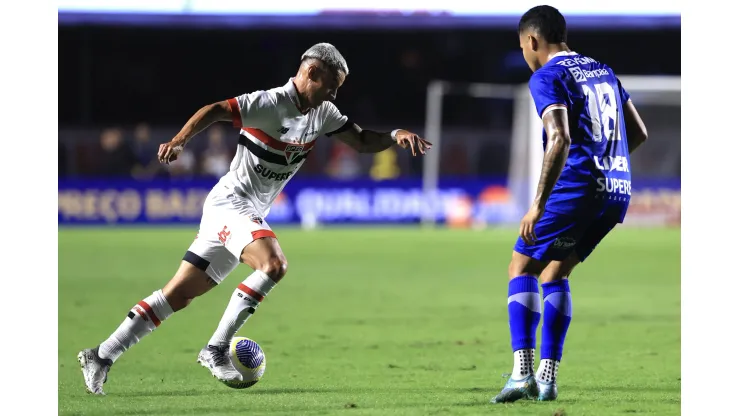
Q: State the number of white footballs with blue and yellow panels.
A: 1